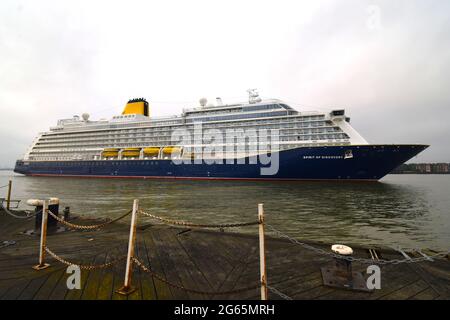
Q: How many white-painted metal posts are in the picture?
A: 3